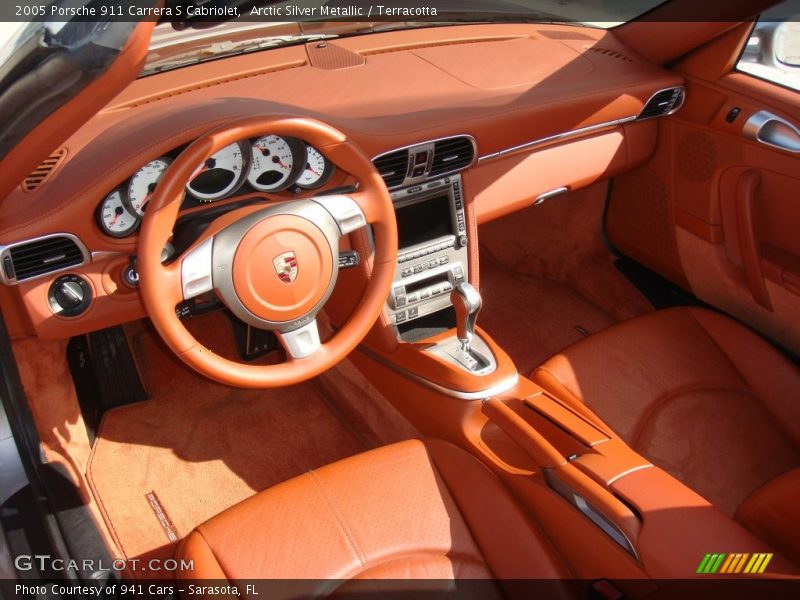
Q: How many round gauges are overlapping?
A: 5